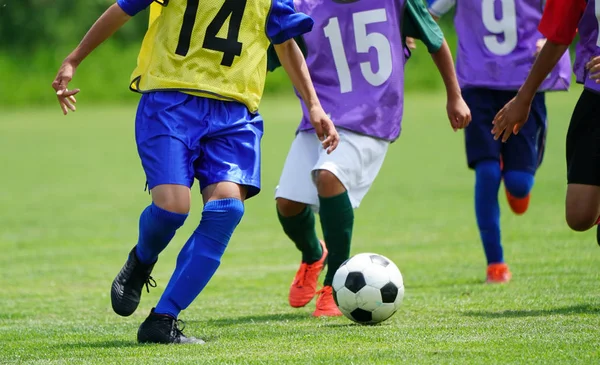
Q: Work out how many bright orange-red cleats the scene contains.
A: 4